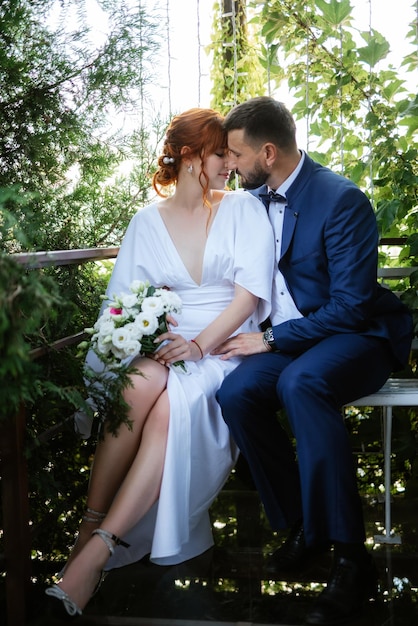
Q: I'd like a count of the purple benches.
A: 0